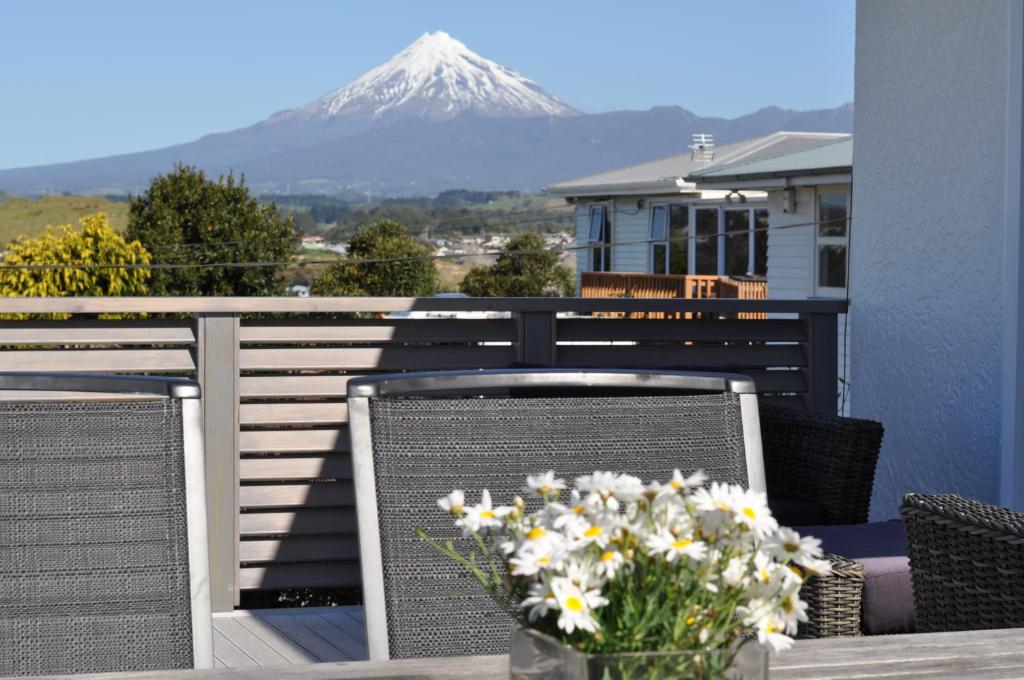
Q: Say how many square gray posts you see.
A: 3